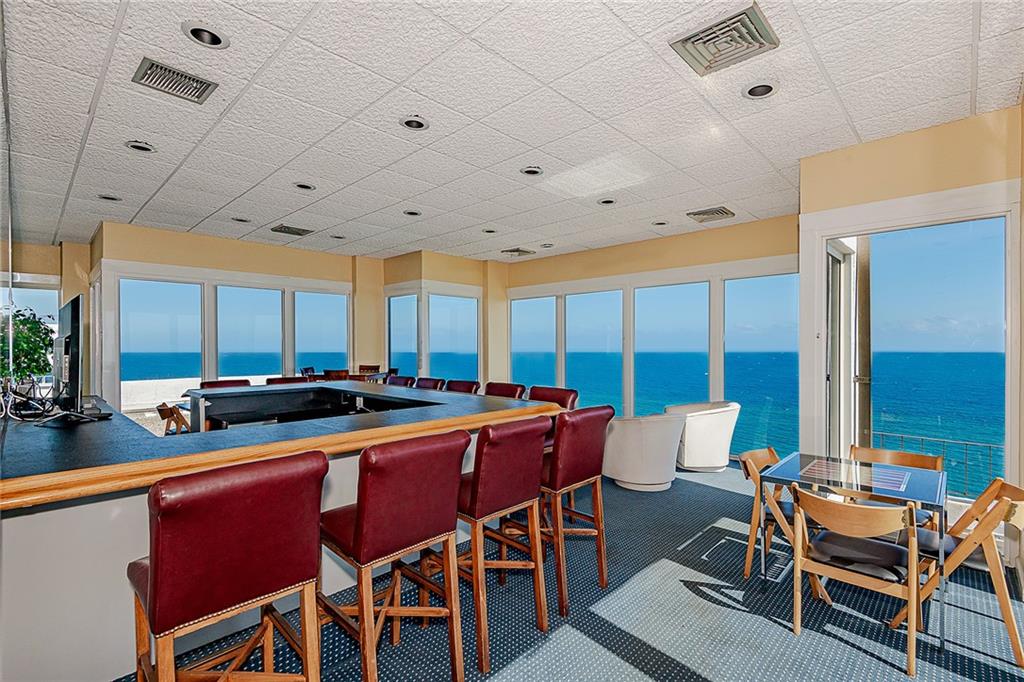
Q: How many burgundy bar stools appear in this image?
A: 11